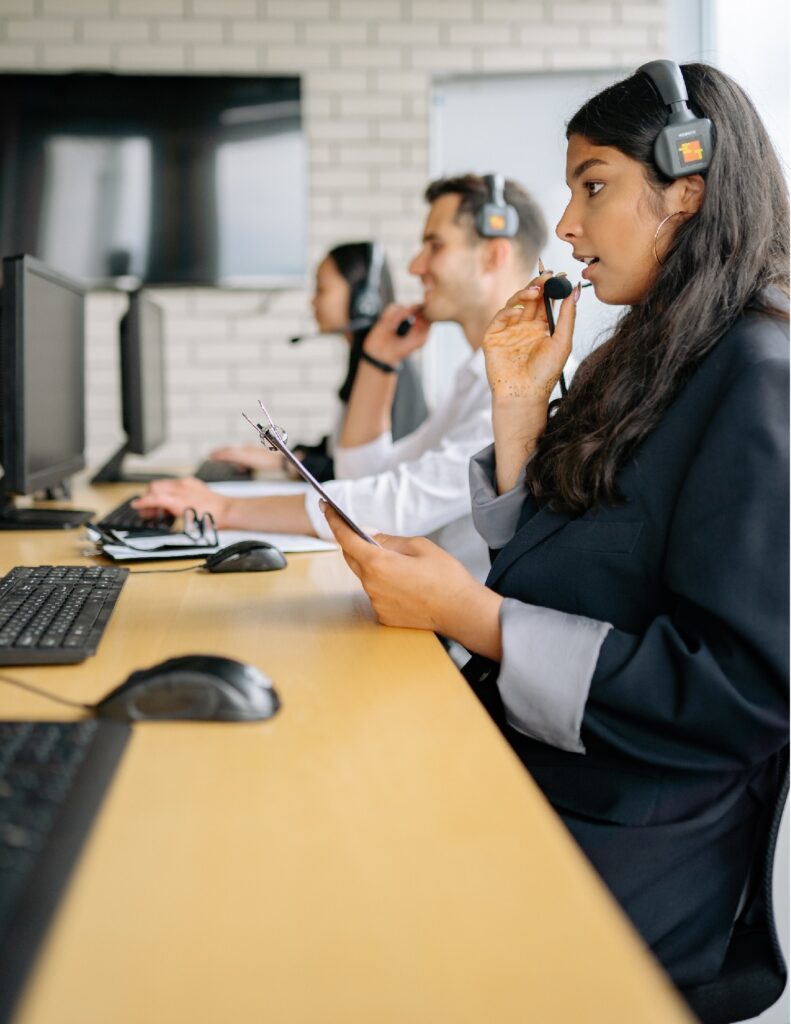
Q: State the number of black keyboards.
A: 4